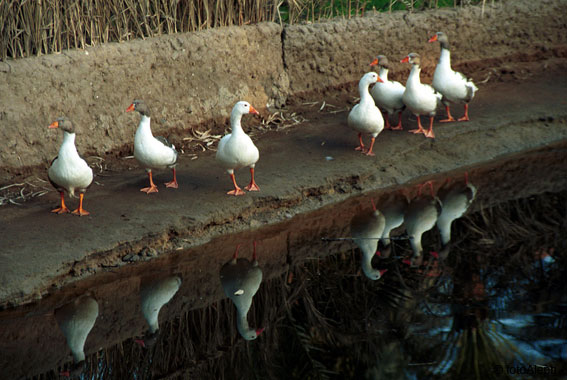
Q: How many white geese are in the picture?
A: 7